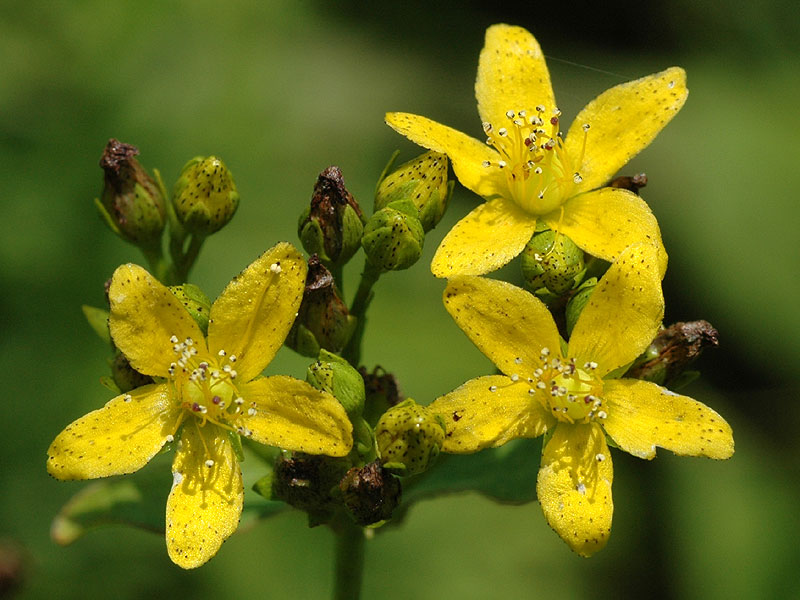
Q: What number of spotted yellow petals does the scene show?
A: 15